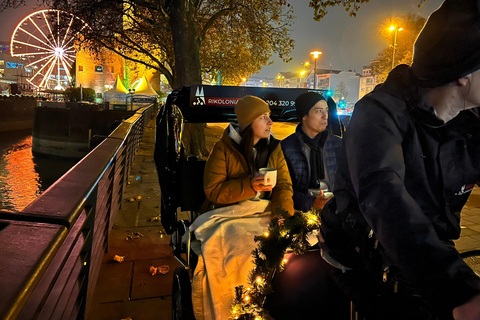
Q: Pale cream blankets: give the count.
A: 1